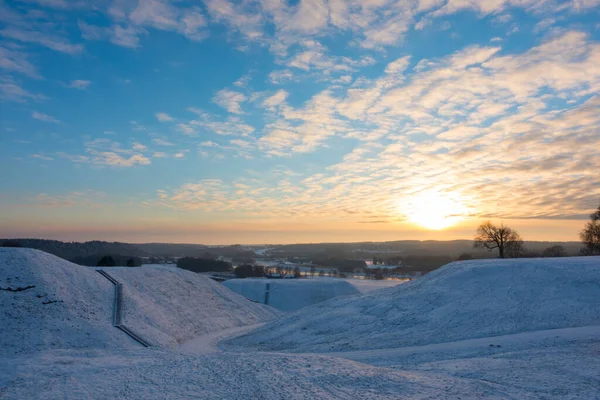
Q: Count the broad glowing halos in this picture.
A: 1